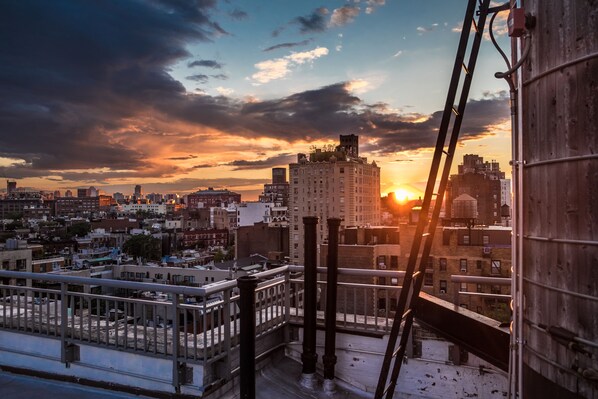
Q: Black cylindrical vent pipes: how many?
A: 3